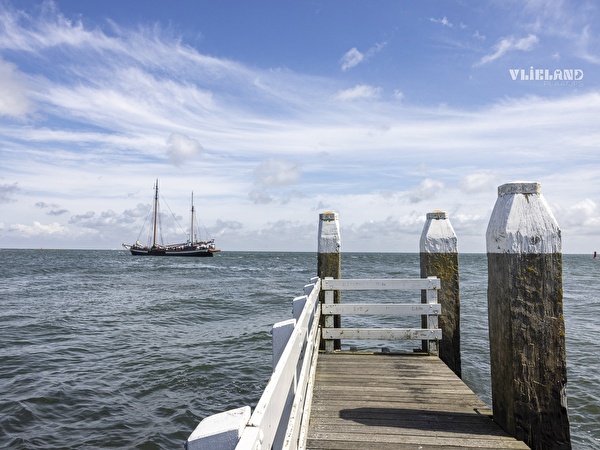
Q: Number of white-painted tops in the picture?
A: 3